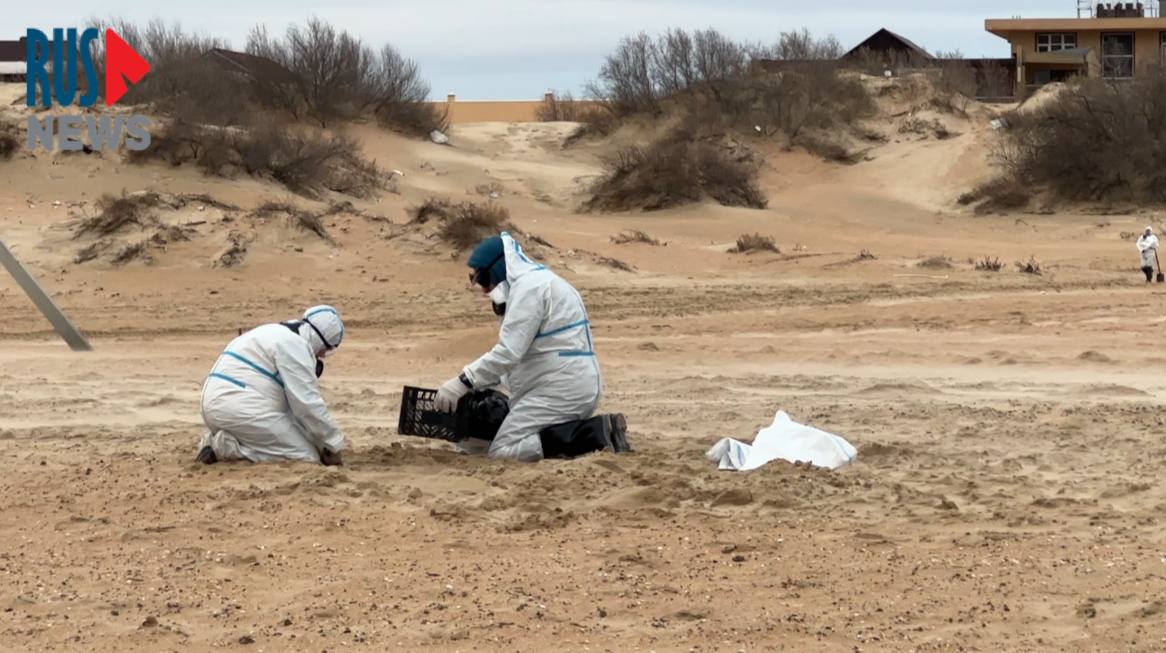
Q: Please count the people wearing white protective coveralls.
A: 3